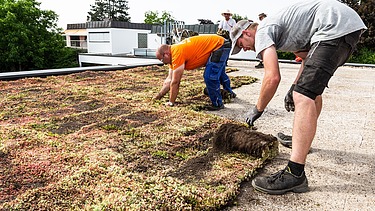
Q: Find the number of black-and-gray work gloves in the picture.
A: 2